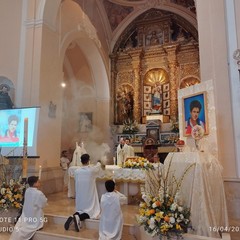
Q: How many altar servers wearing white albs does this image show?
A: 3